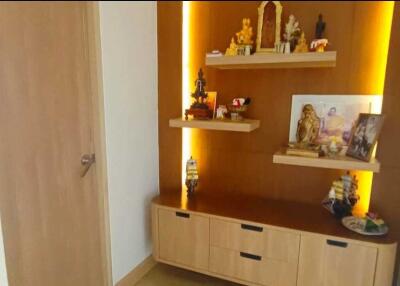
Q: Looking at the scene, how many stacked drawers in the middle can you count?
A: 2